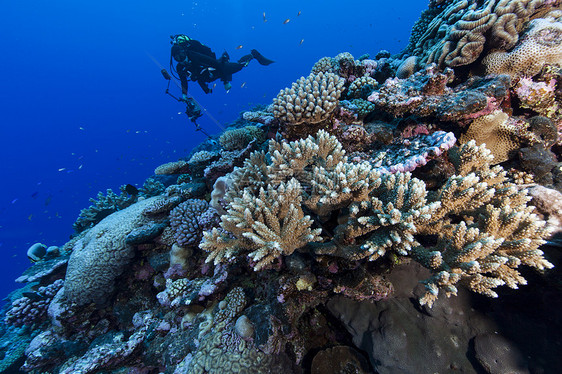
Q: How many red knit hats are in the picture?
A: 0